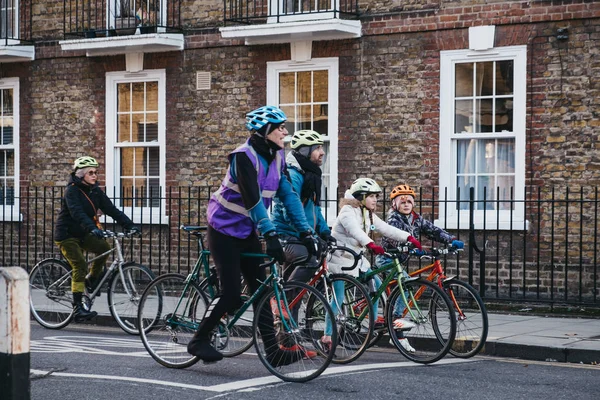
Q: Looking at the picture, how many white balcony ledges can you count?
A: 3